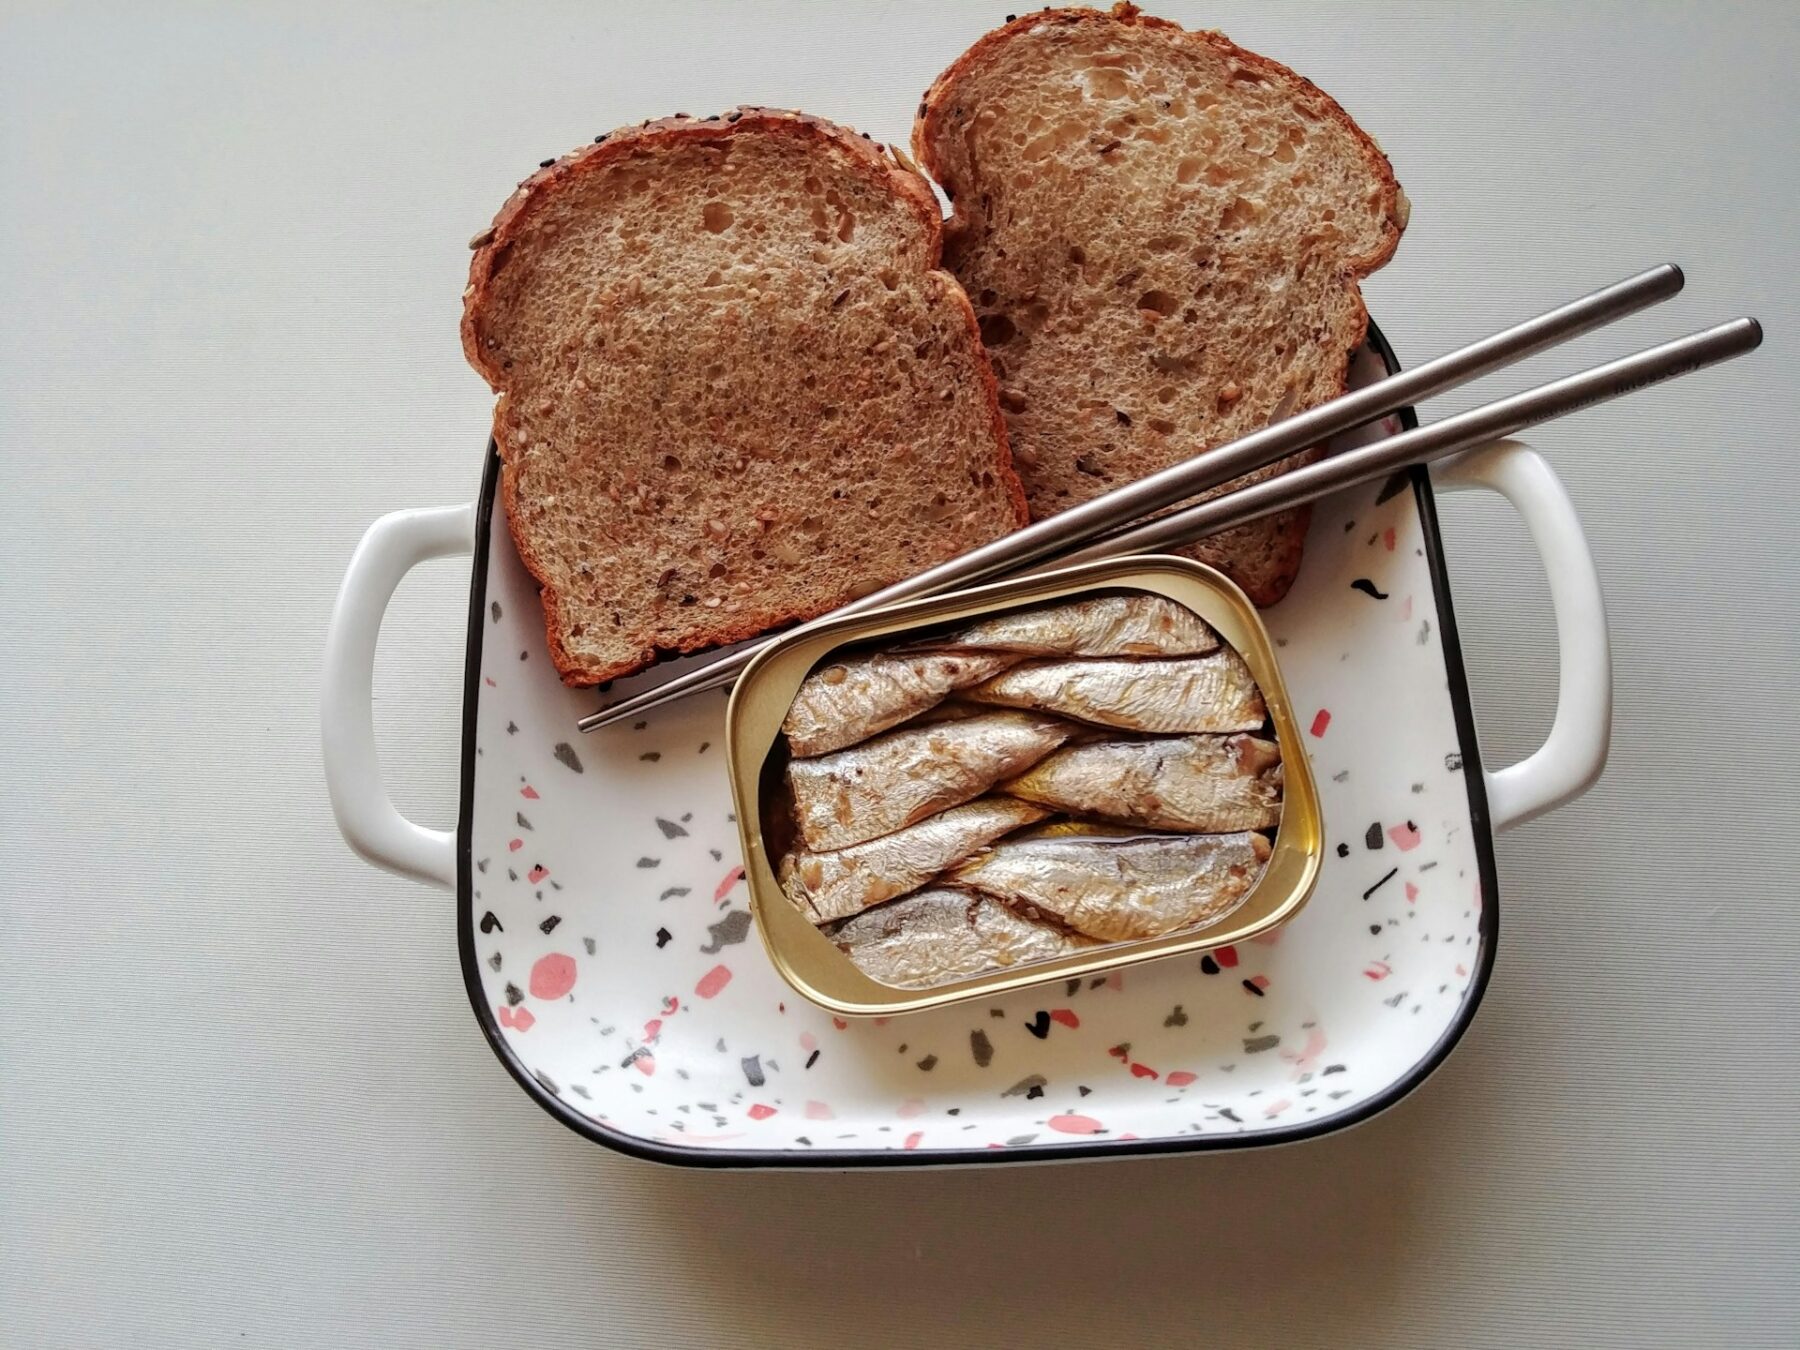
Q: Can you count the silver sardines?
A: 8